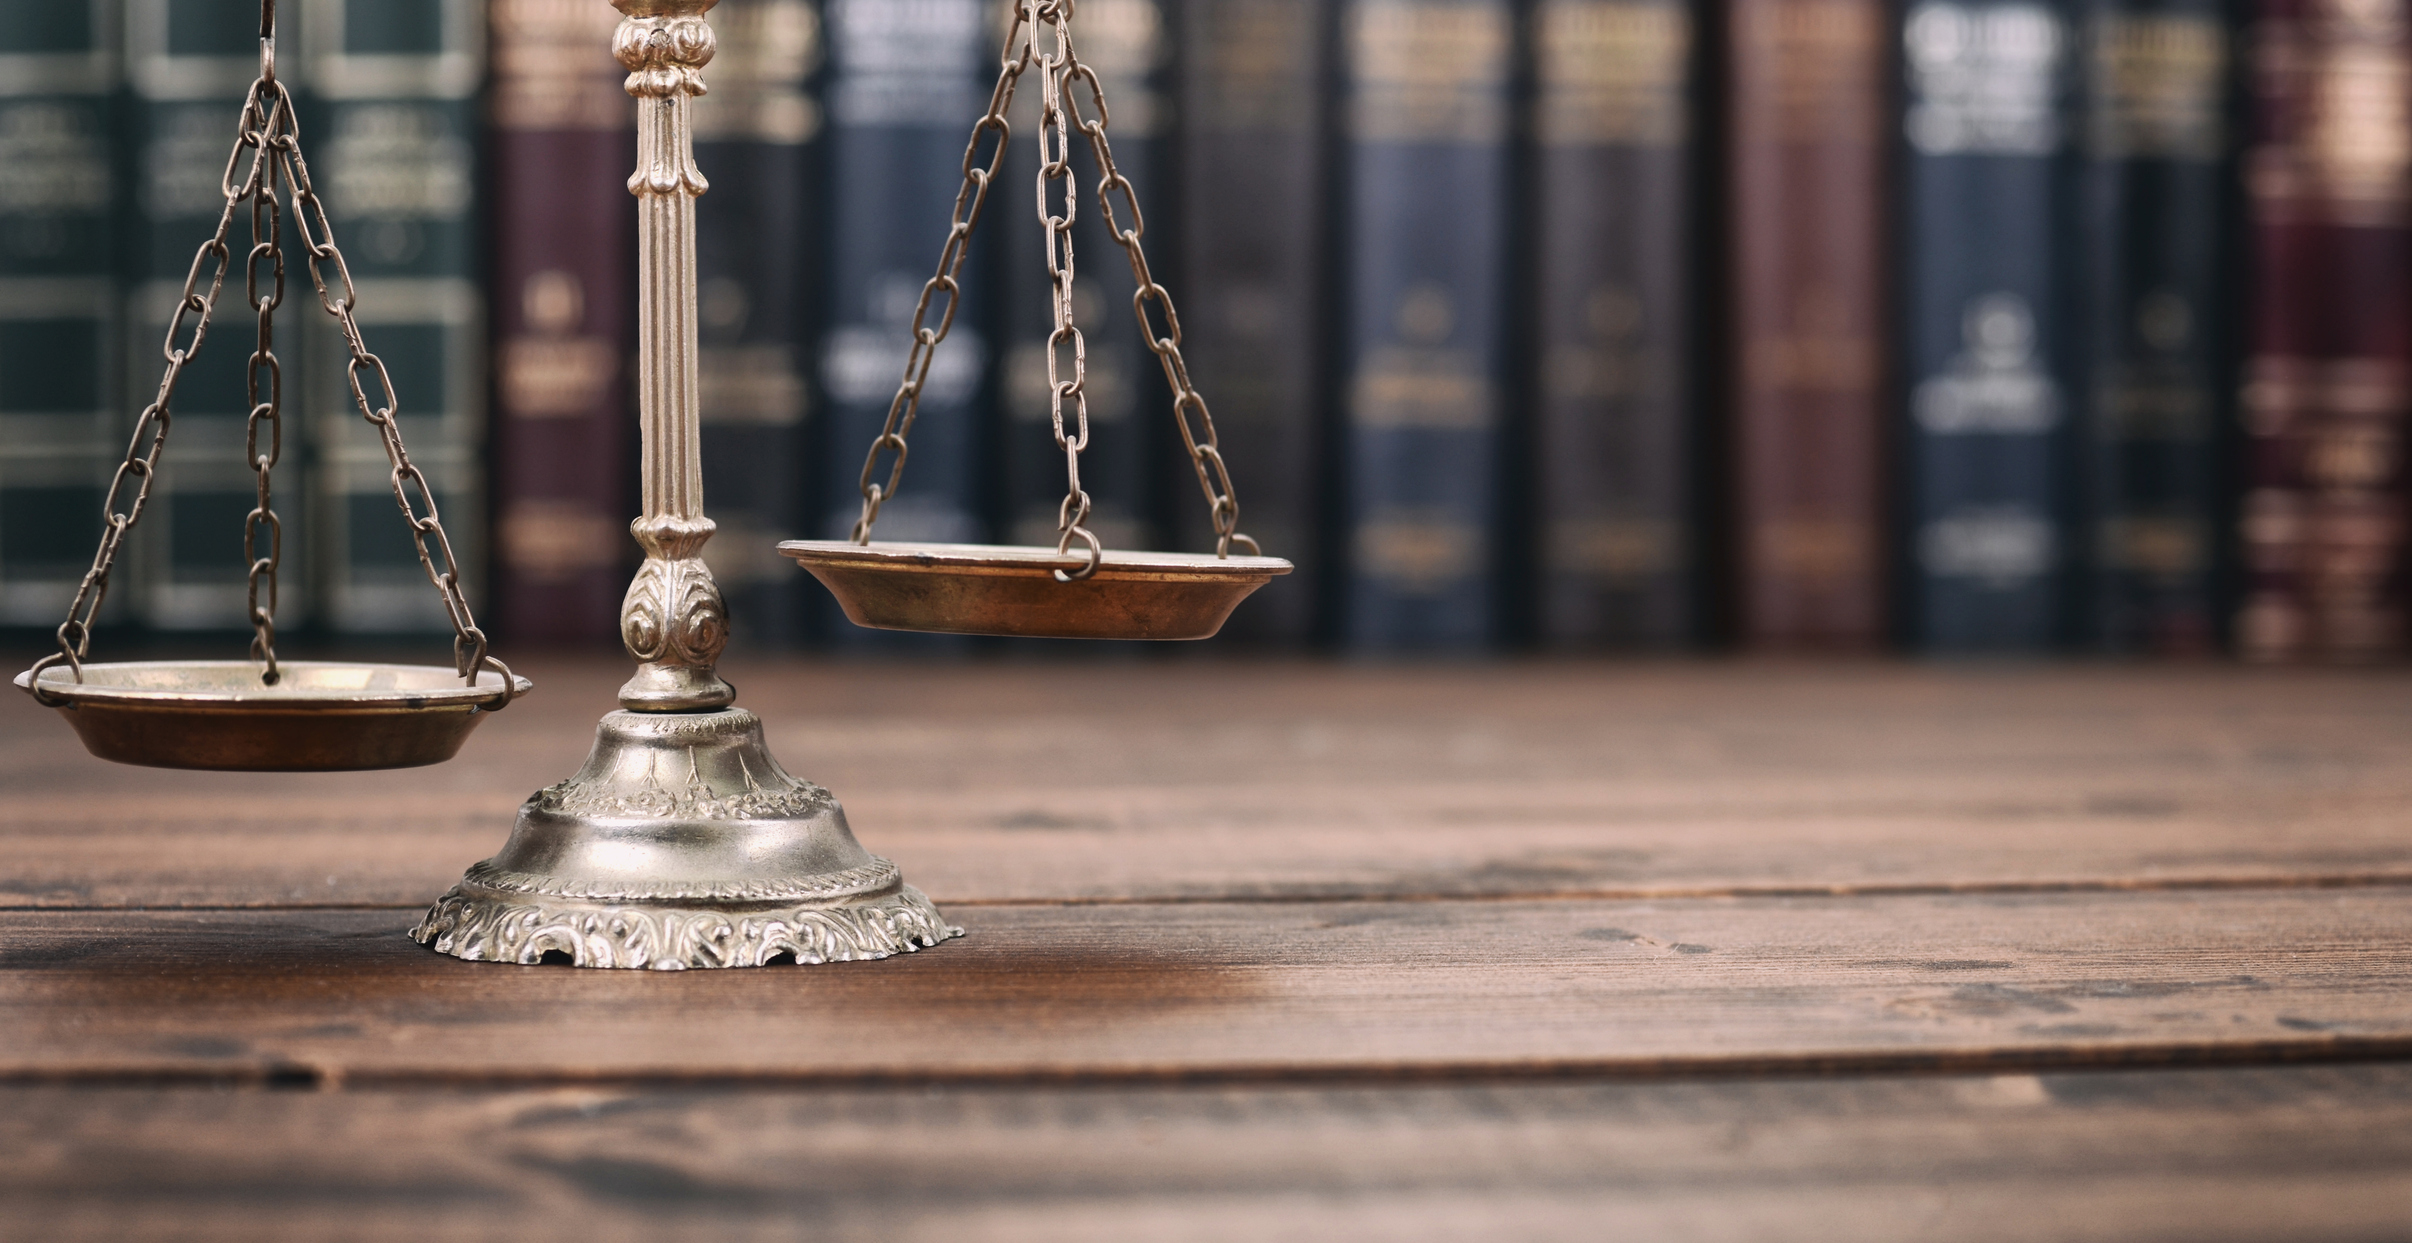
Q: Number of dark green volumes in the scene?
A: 3